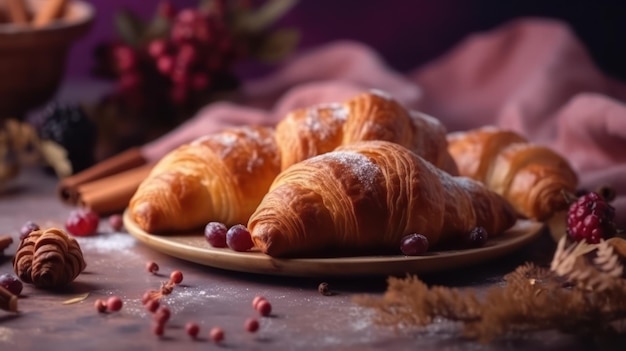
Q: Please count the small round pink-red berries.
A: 13